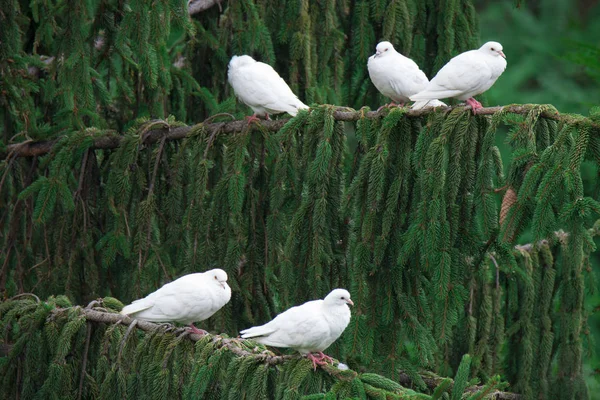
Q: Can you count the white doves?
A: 5